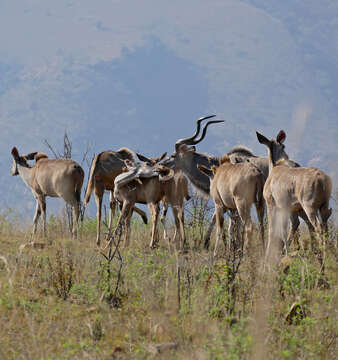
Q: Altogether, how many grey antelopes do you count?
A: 1